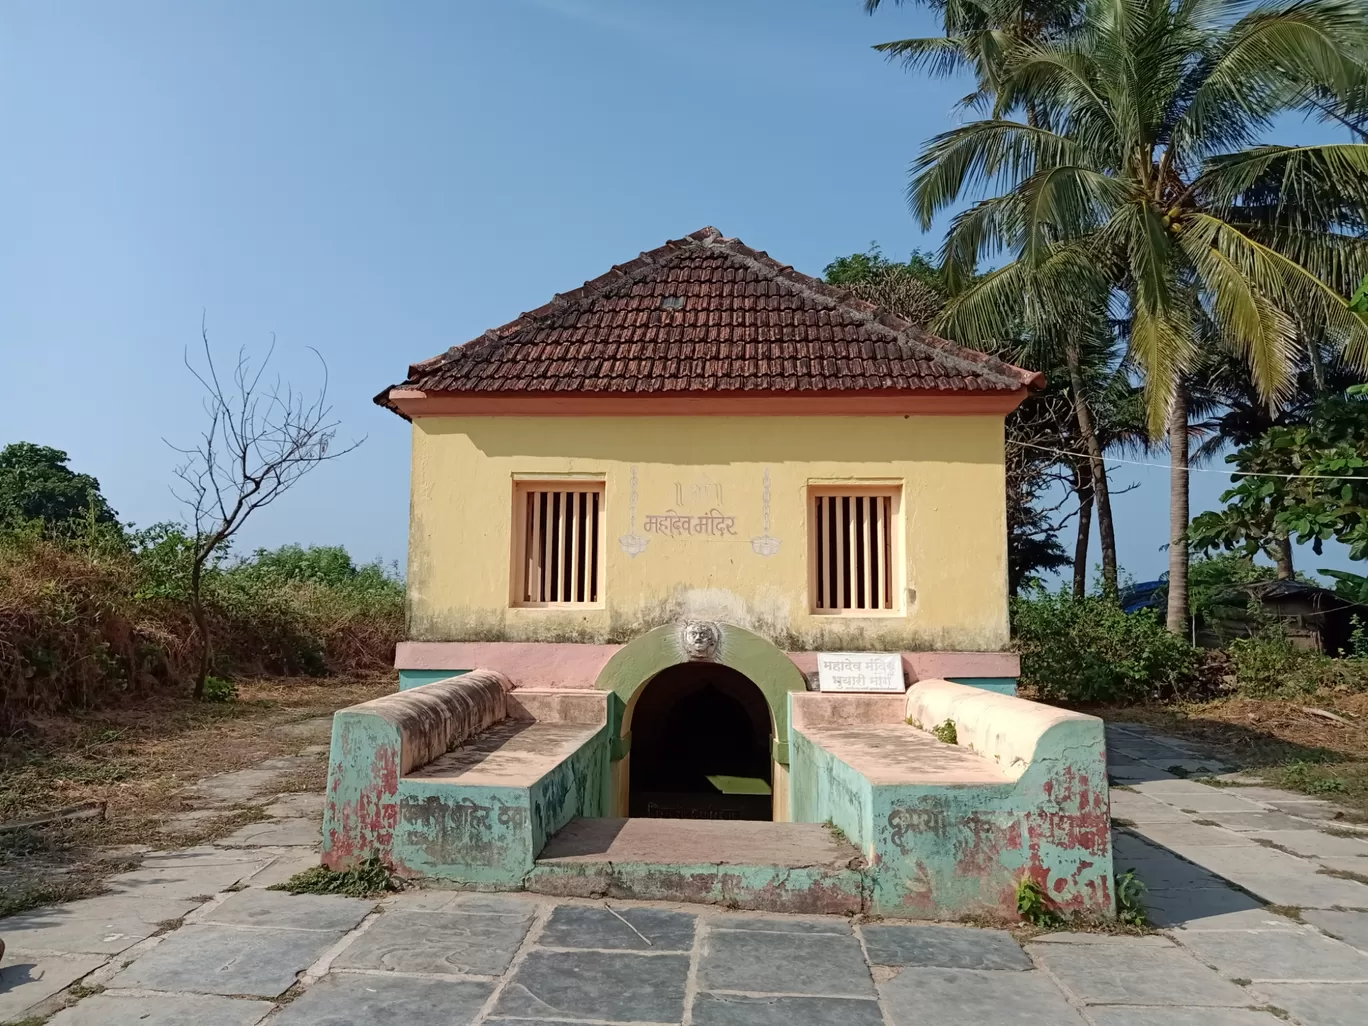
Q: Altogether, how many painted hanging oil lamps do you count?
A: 2